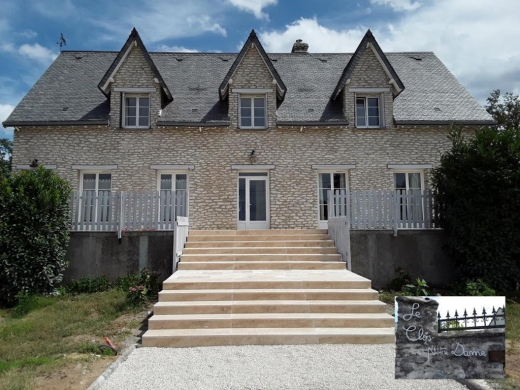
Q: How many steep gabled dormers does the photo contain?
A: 3